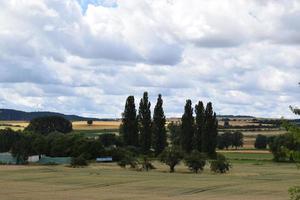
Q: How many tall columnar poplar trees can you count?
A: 6